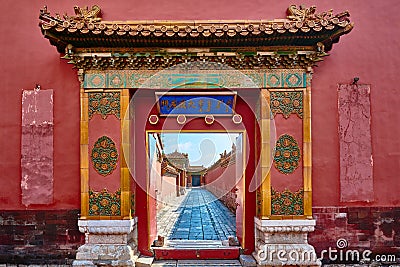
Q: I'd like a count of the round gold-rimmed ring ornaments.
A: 4